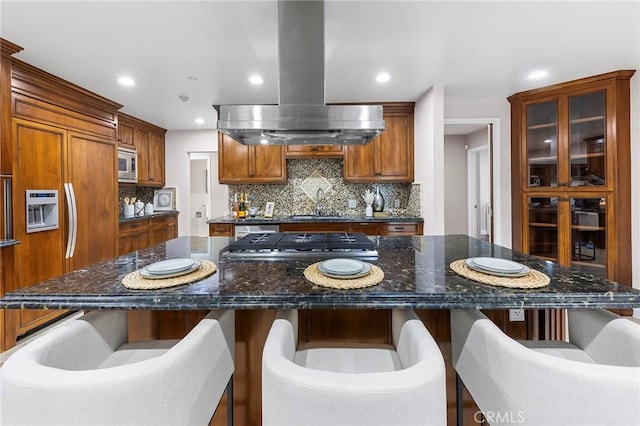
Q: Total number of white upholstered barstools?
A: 3